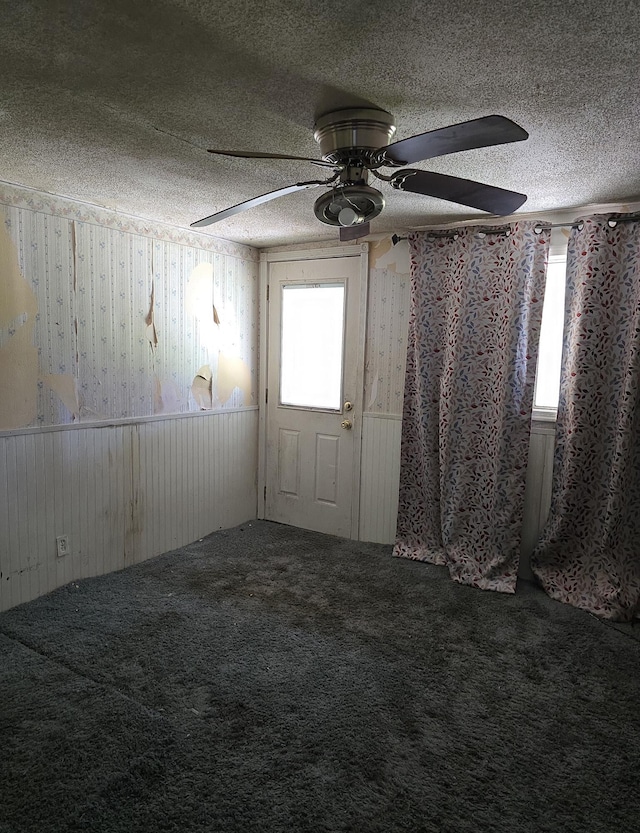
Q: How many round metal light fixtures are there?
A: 1